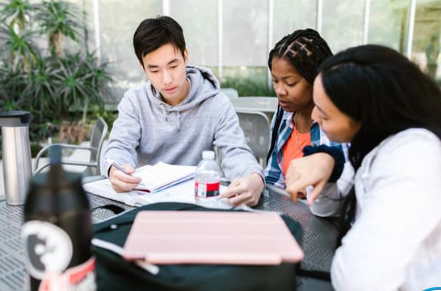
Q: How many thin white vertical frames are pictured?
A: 7